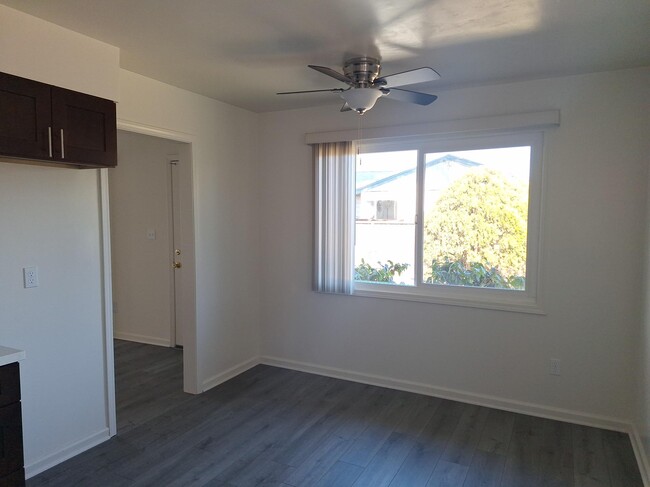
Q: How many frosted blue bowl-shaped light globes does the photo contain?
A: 0